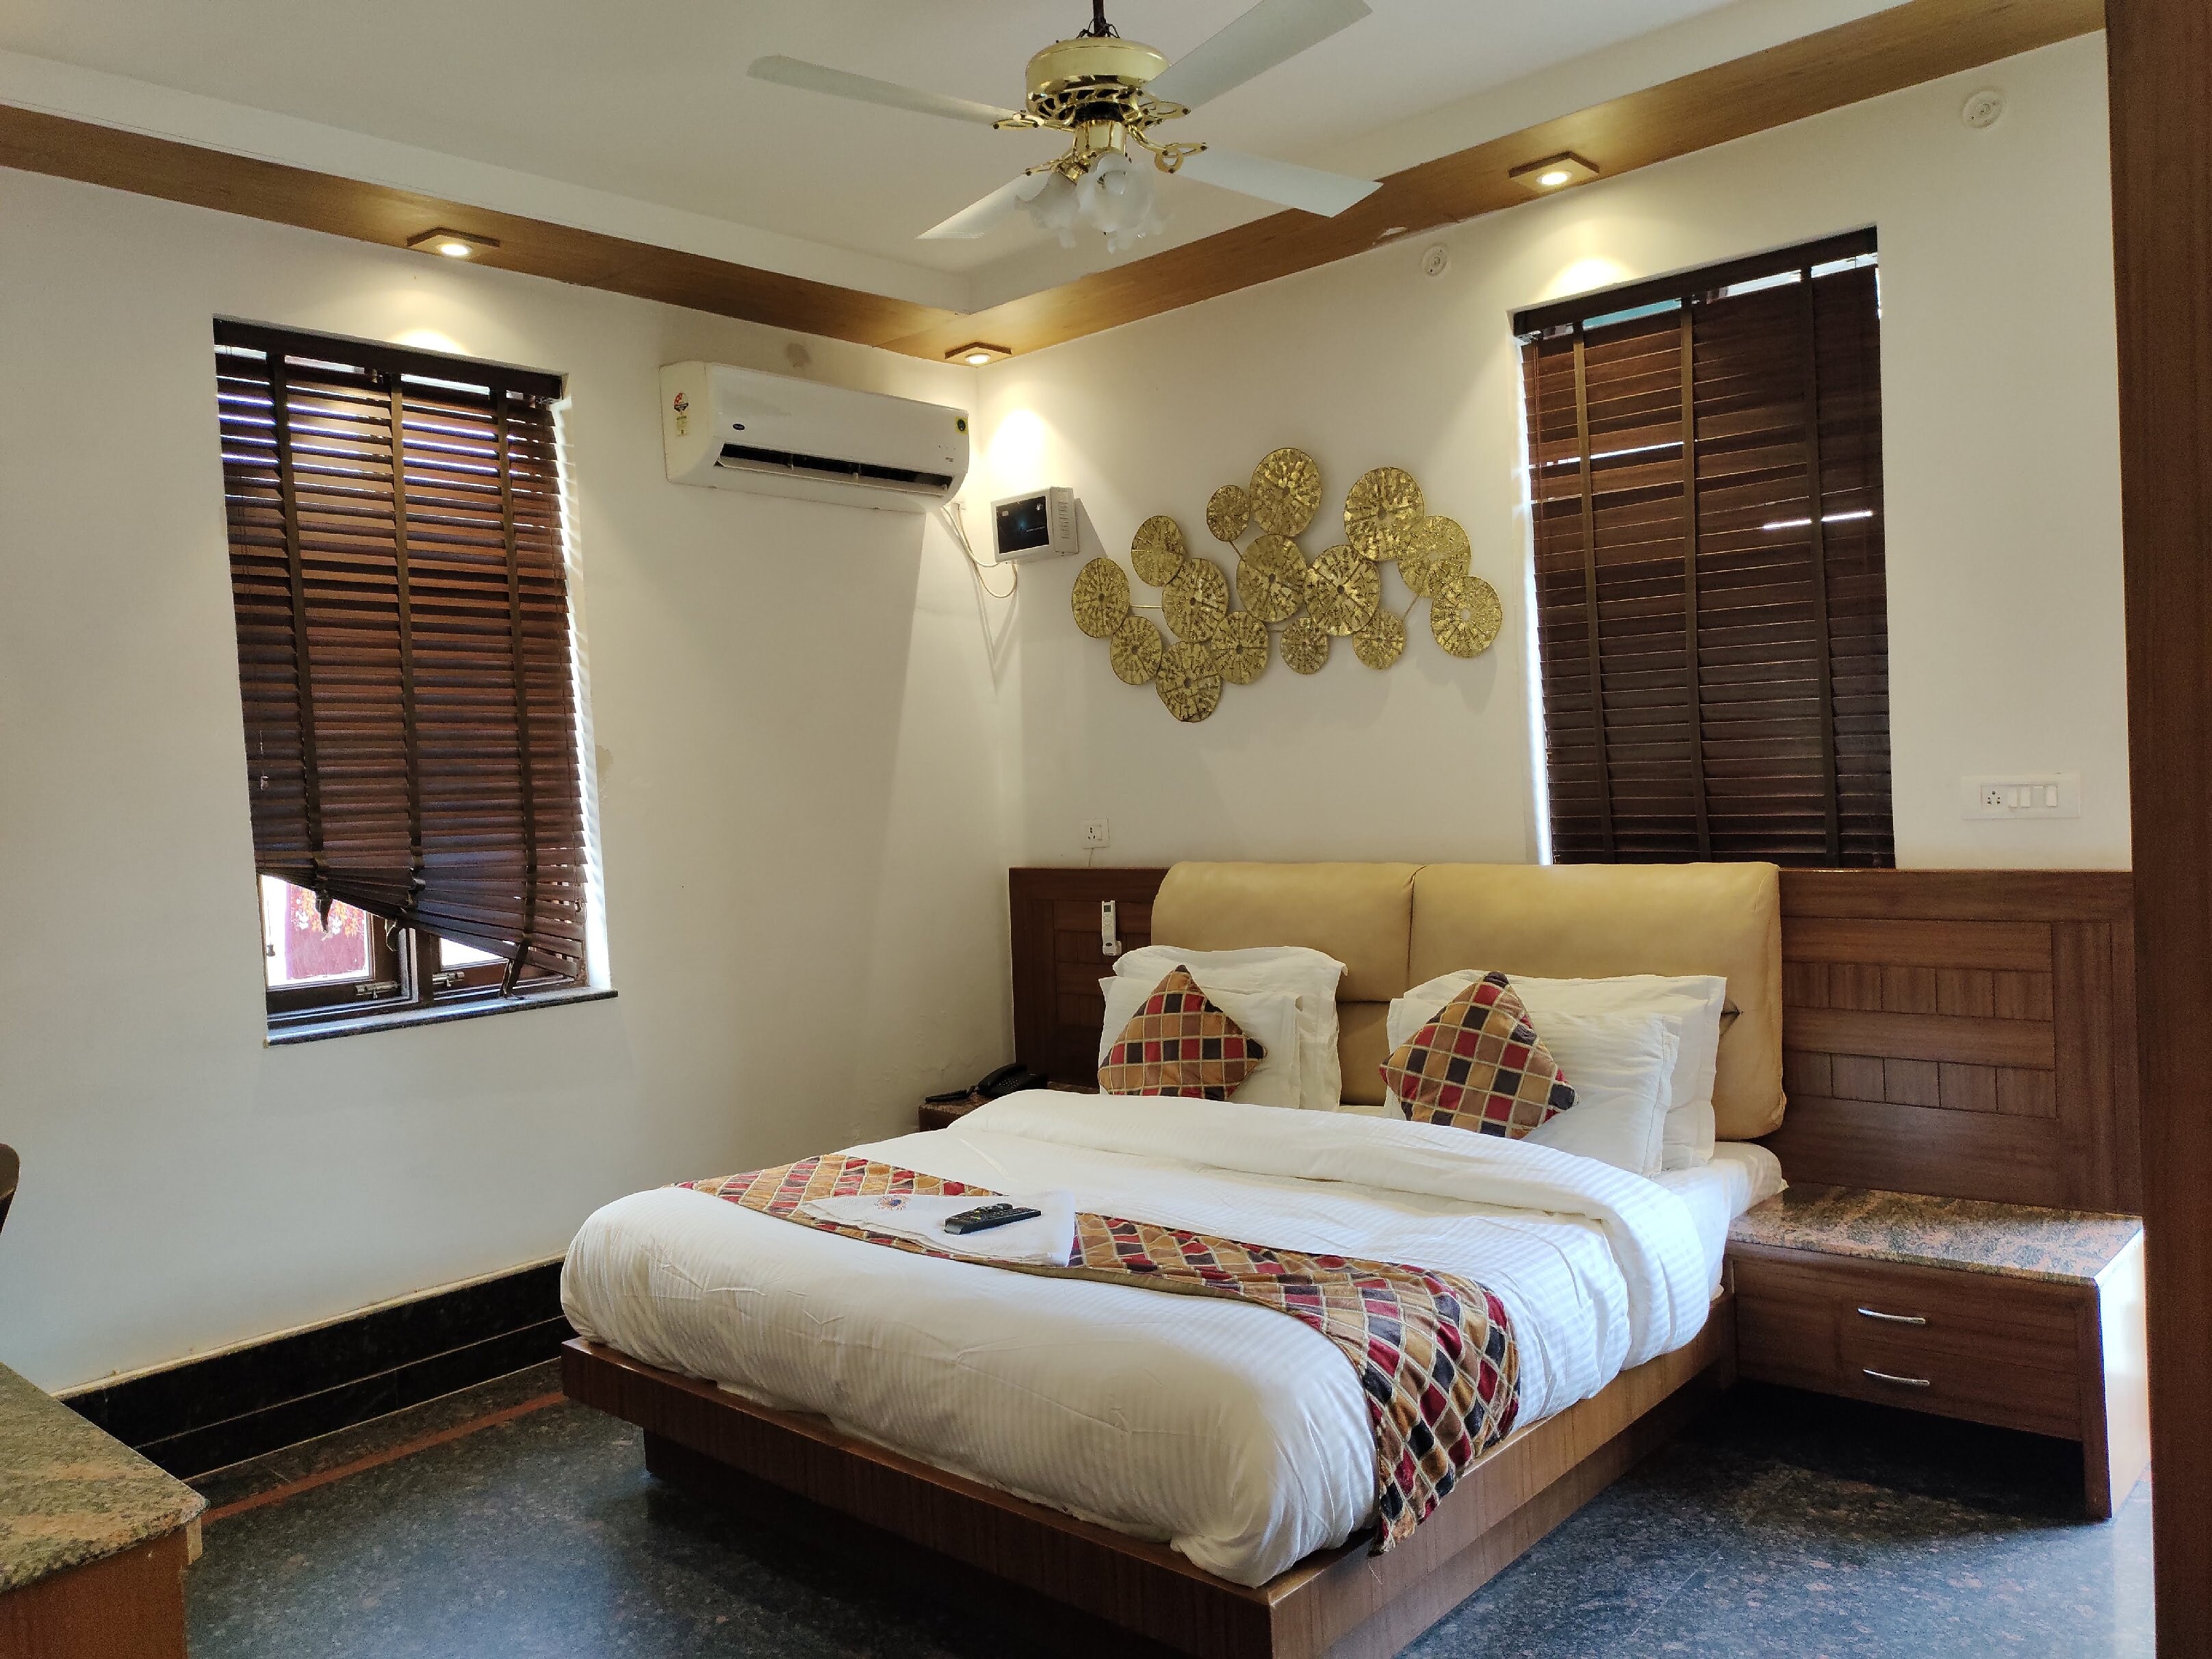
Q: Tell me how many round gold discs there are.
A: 15